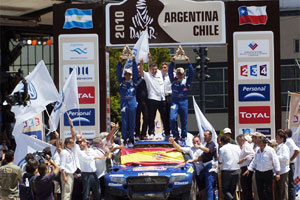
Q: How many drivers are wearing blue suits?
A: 2